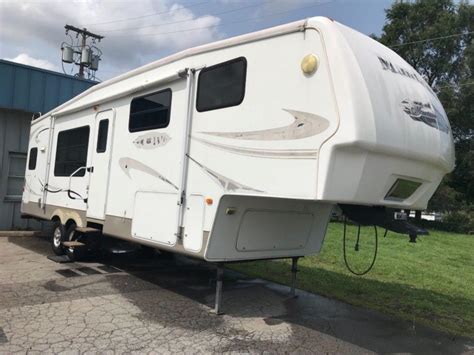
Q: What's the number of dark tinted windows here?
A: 5